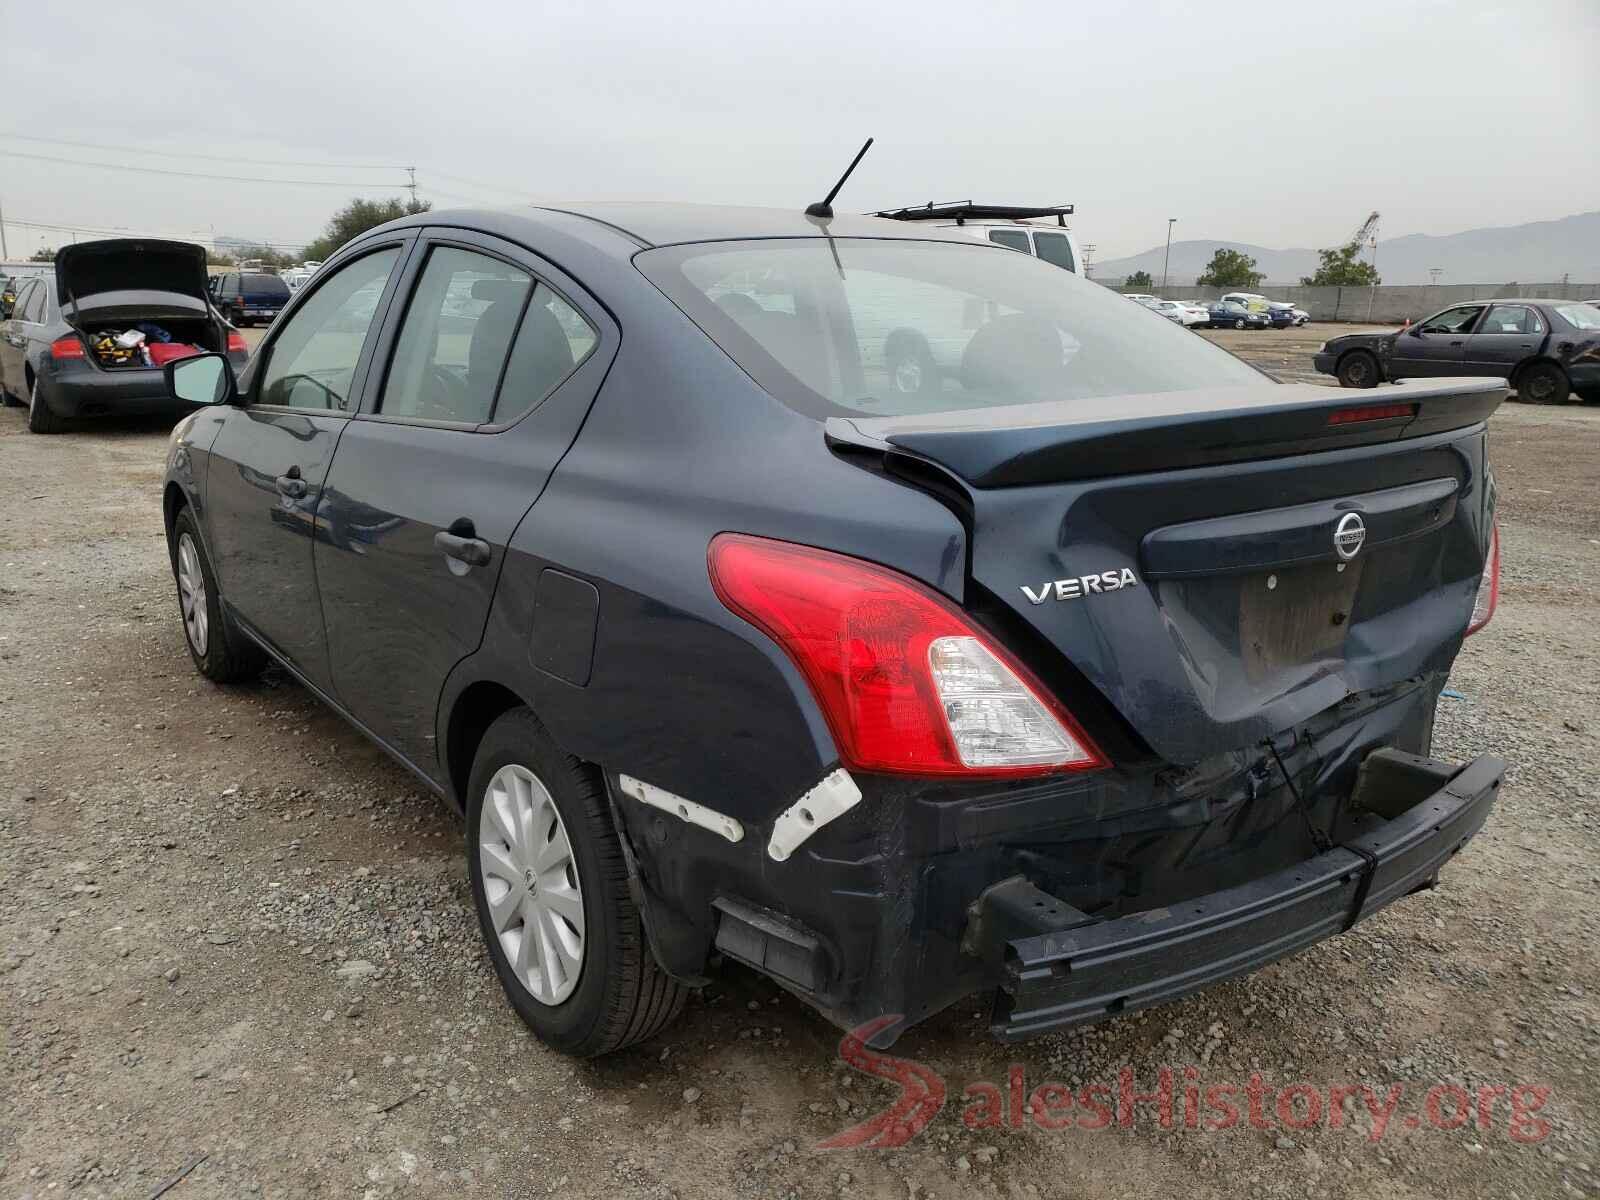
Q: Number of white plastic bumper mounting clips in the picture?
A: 2